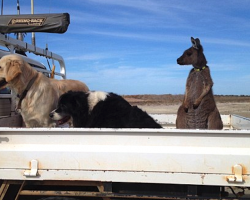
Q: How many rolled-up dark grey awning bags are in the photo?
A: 1